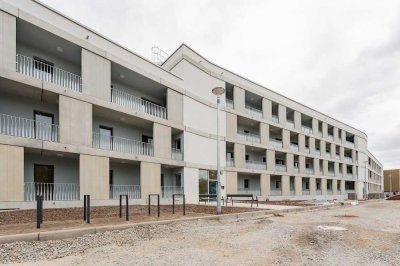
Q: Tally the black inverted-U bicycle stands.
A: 5